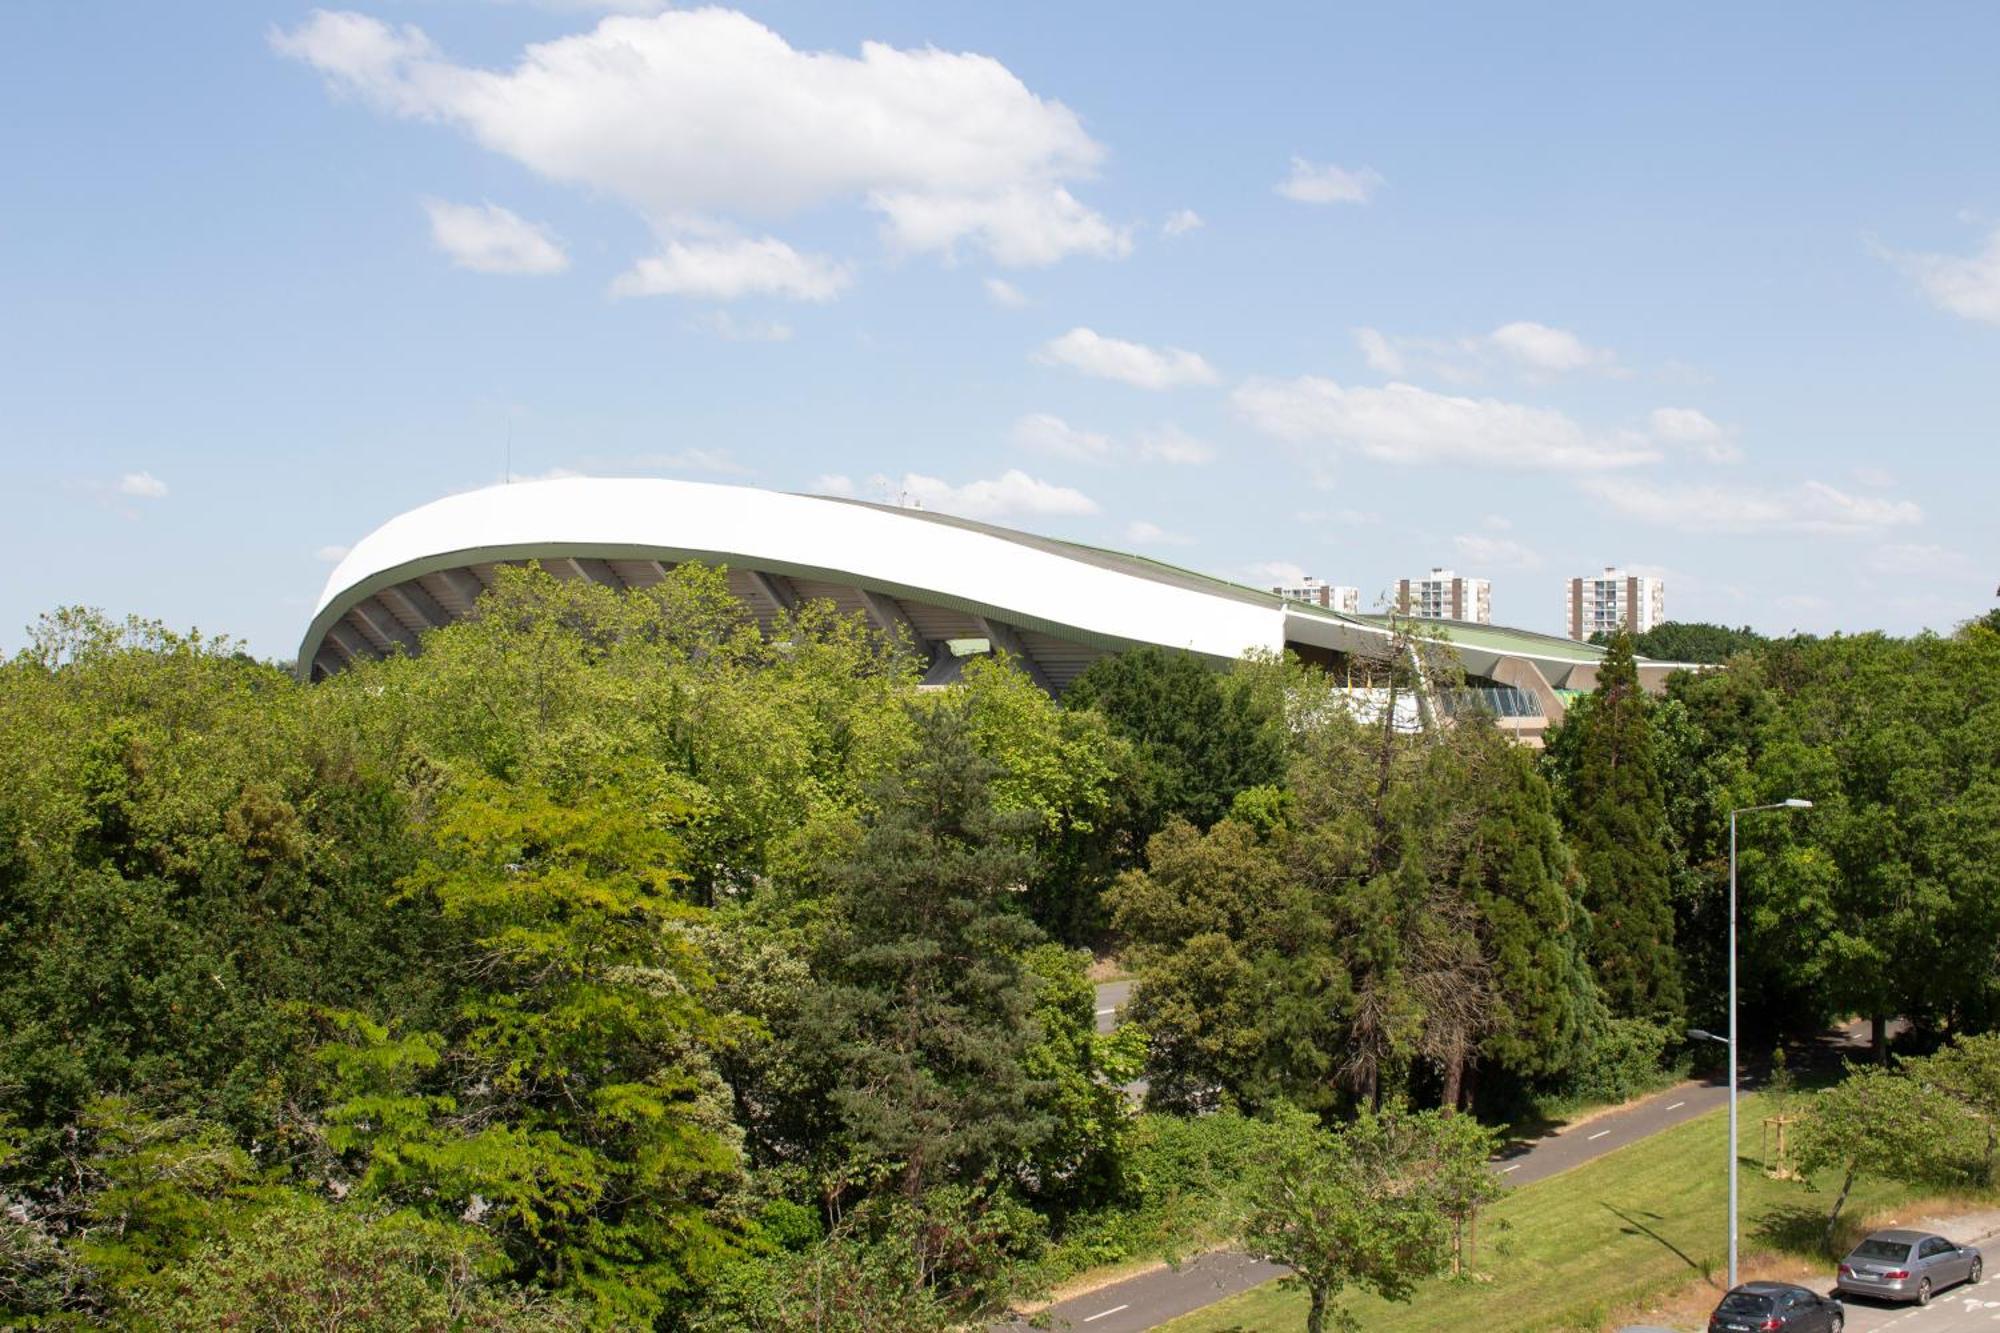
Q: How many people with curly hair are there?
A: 0